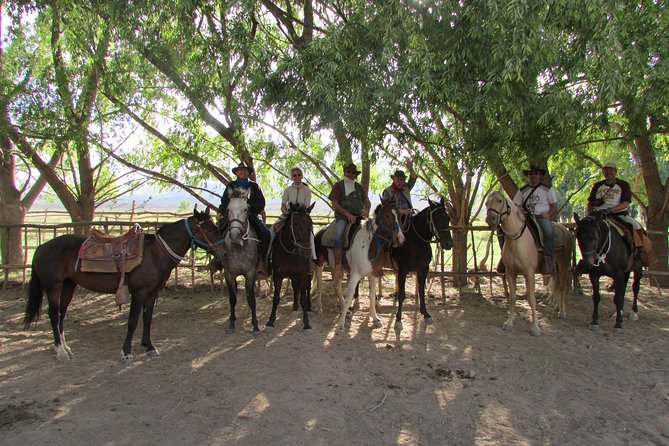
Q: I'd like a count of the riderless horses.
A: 1